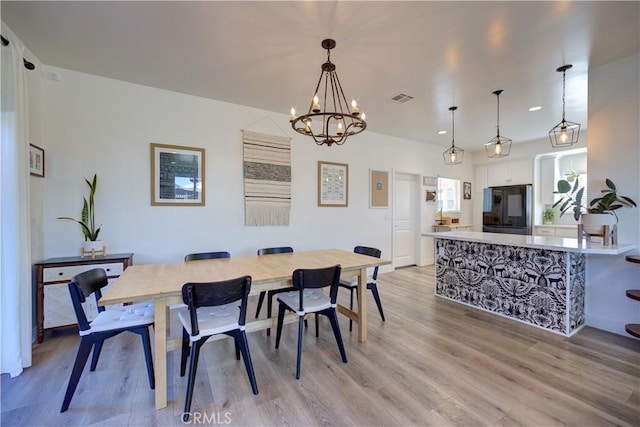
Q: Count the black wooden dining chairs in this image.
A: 6